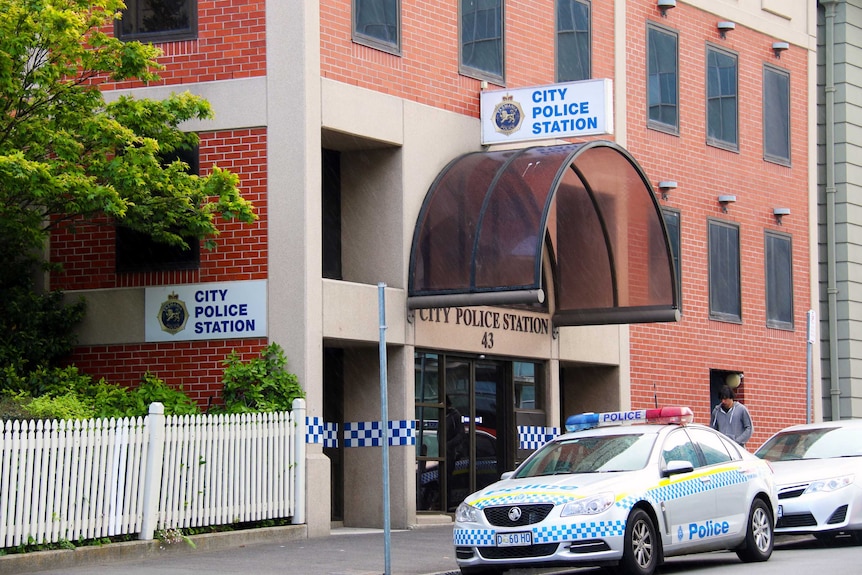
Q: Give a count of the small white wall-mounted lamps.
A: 6